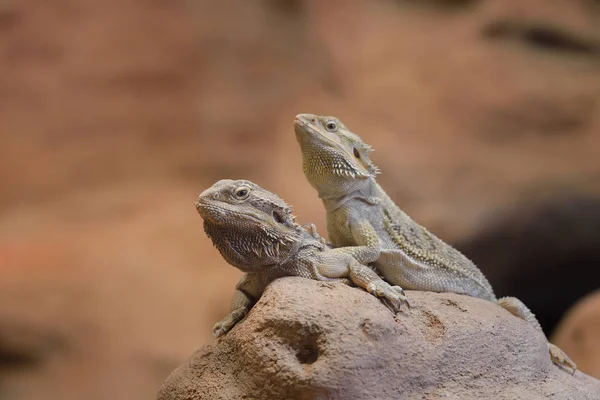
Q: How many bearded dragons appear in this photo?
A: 2